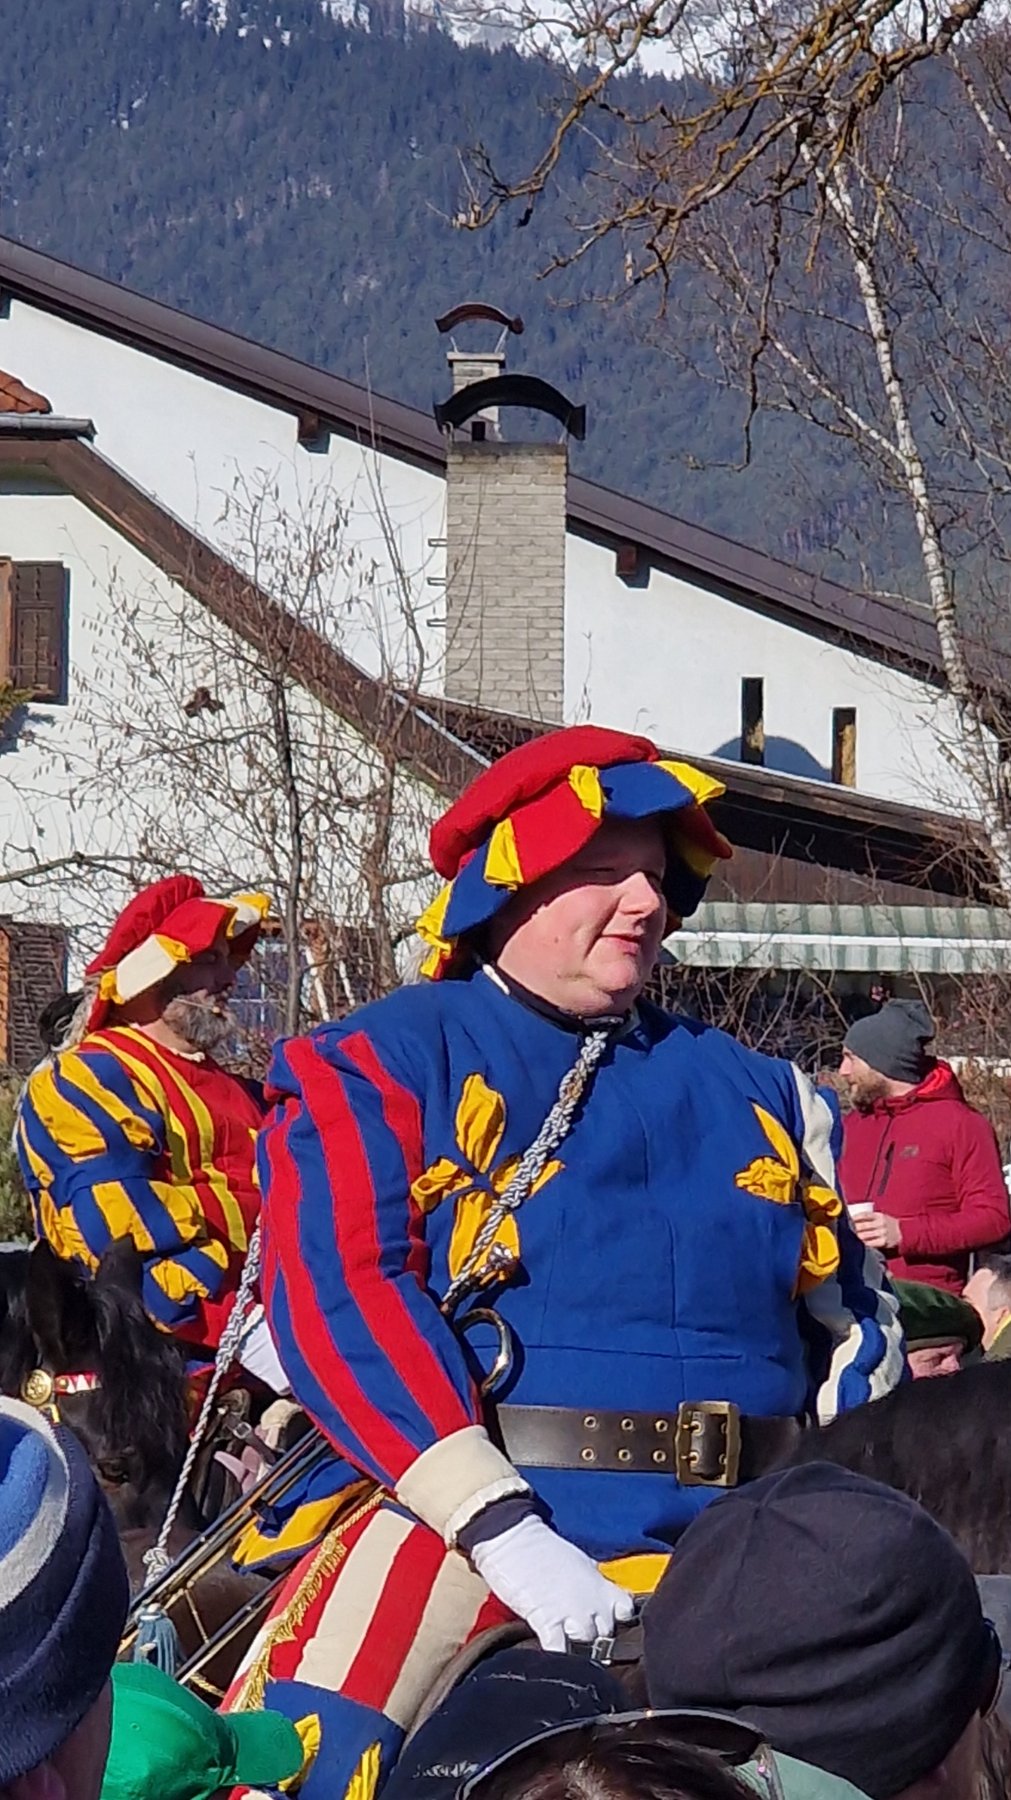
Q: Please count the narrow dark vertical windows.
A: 2